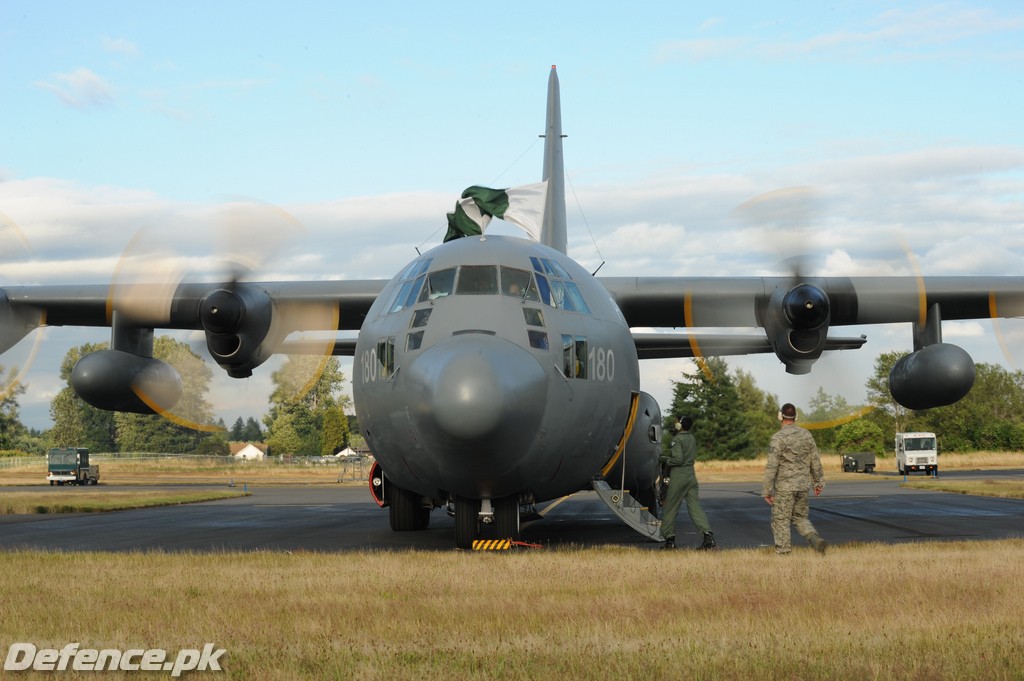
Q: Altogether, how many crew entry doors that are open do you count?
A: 1